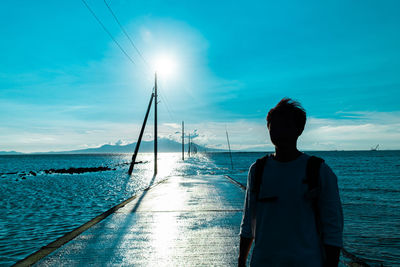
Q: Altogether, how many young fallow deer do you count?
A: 0